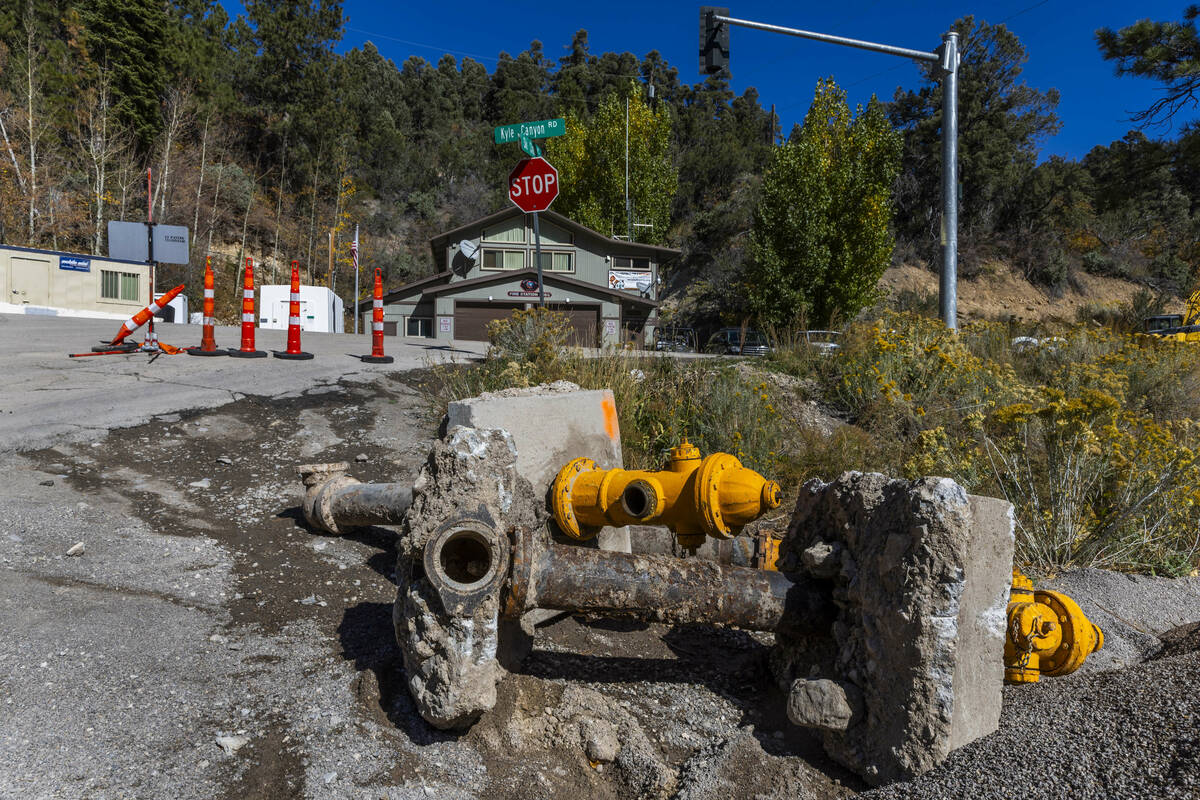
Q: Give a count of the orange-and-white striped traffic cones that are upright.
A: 4